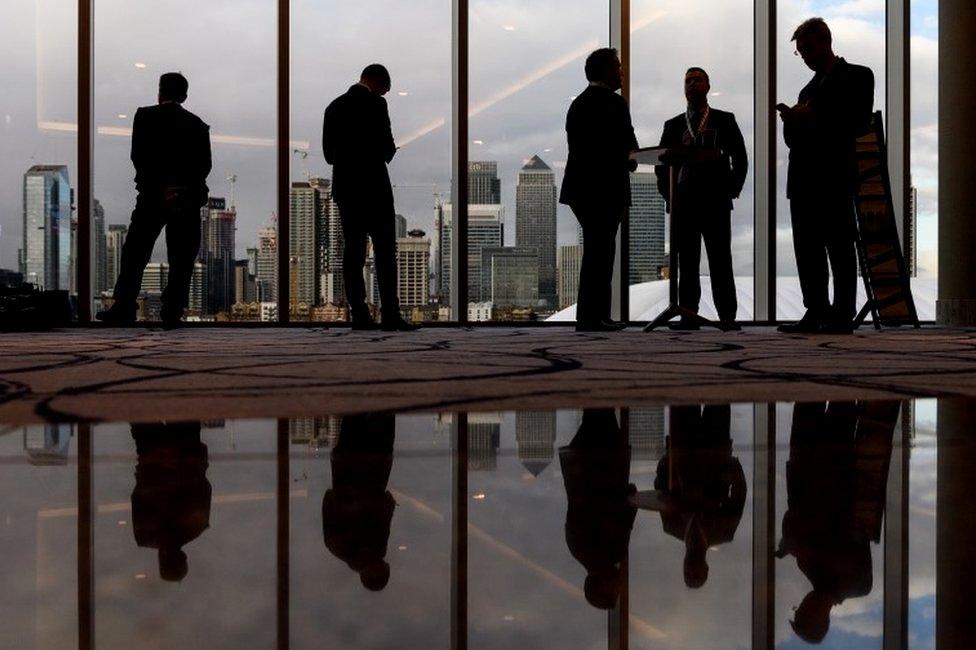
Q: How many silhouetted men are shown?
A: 5